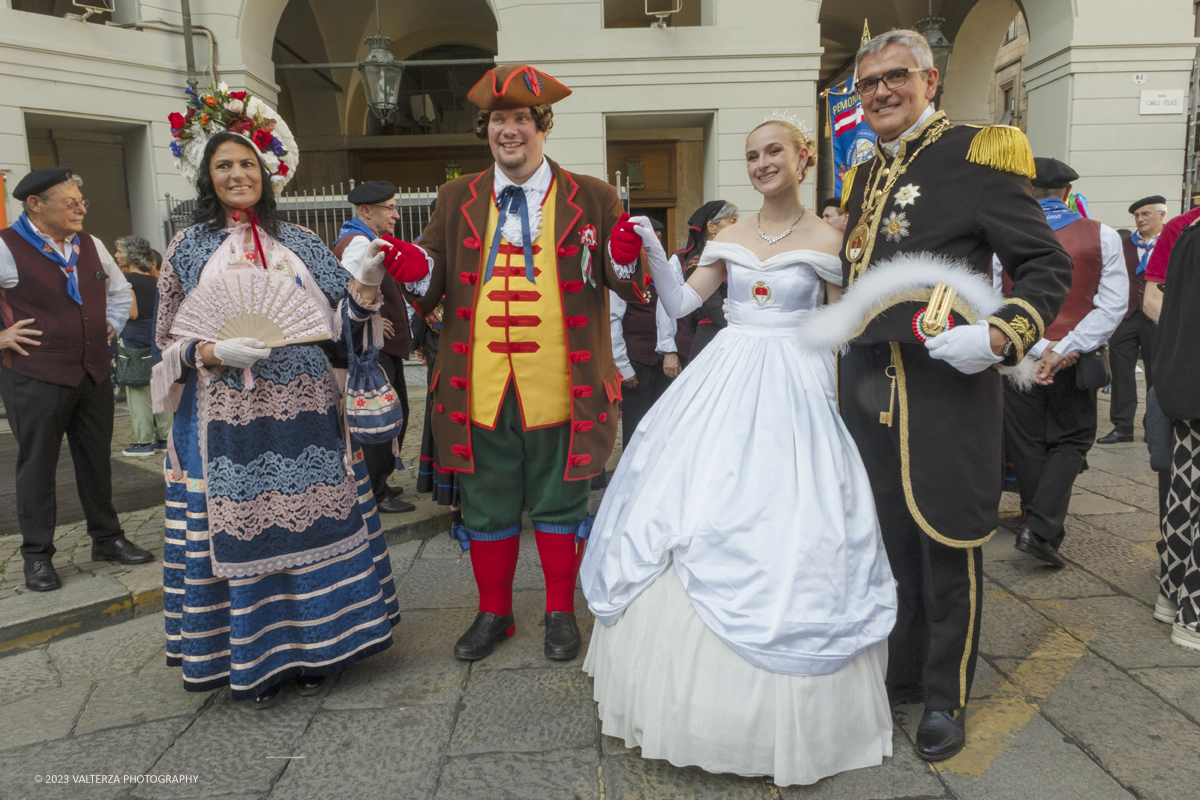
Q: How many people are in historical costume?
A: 4